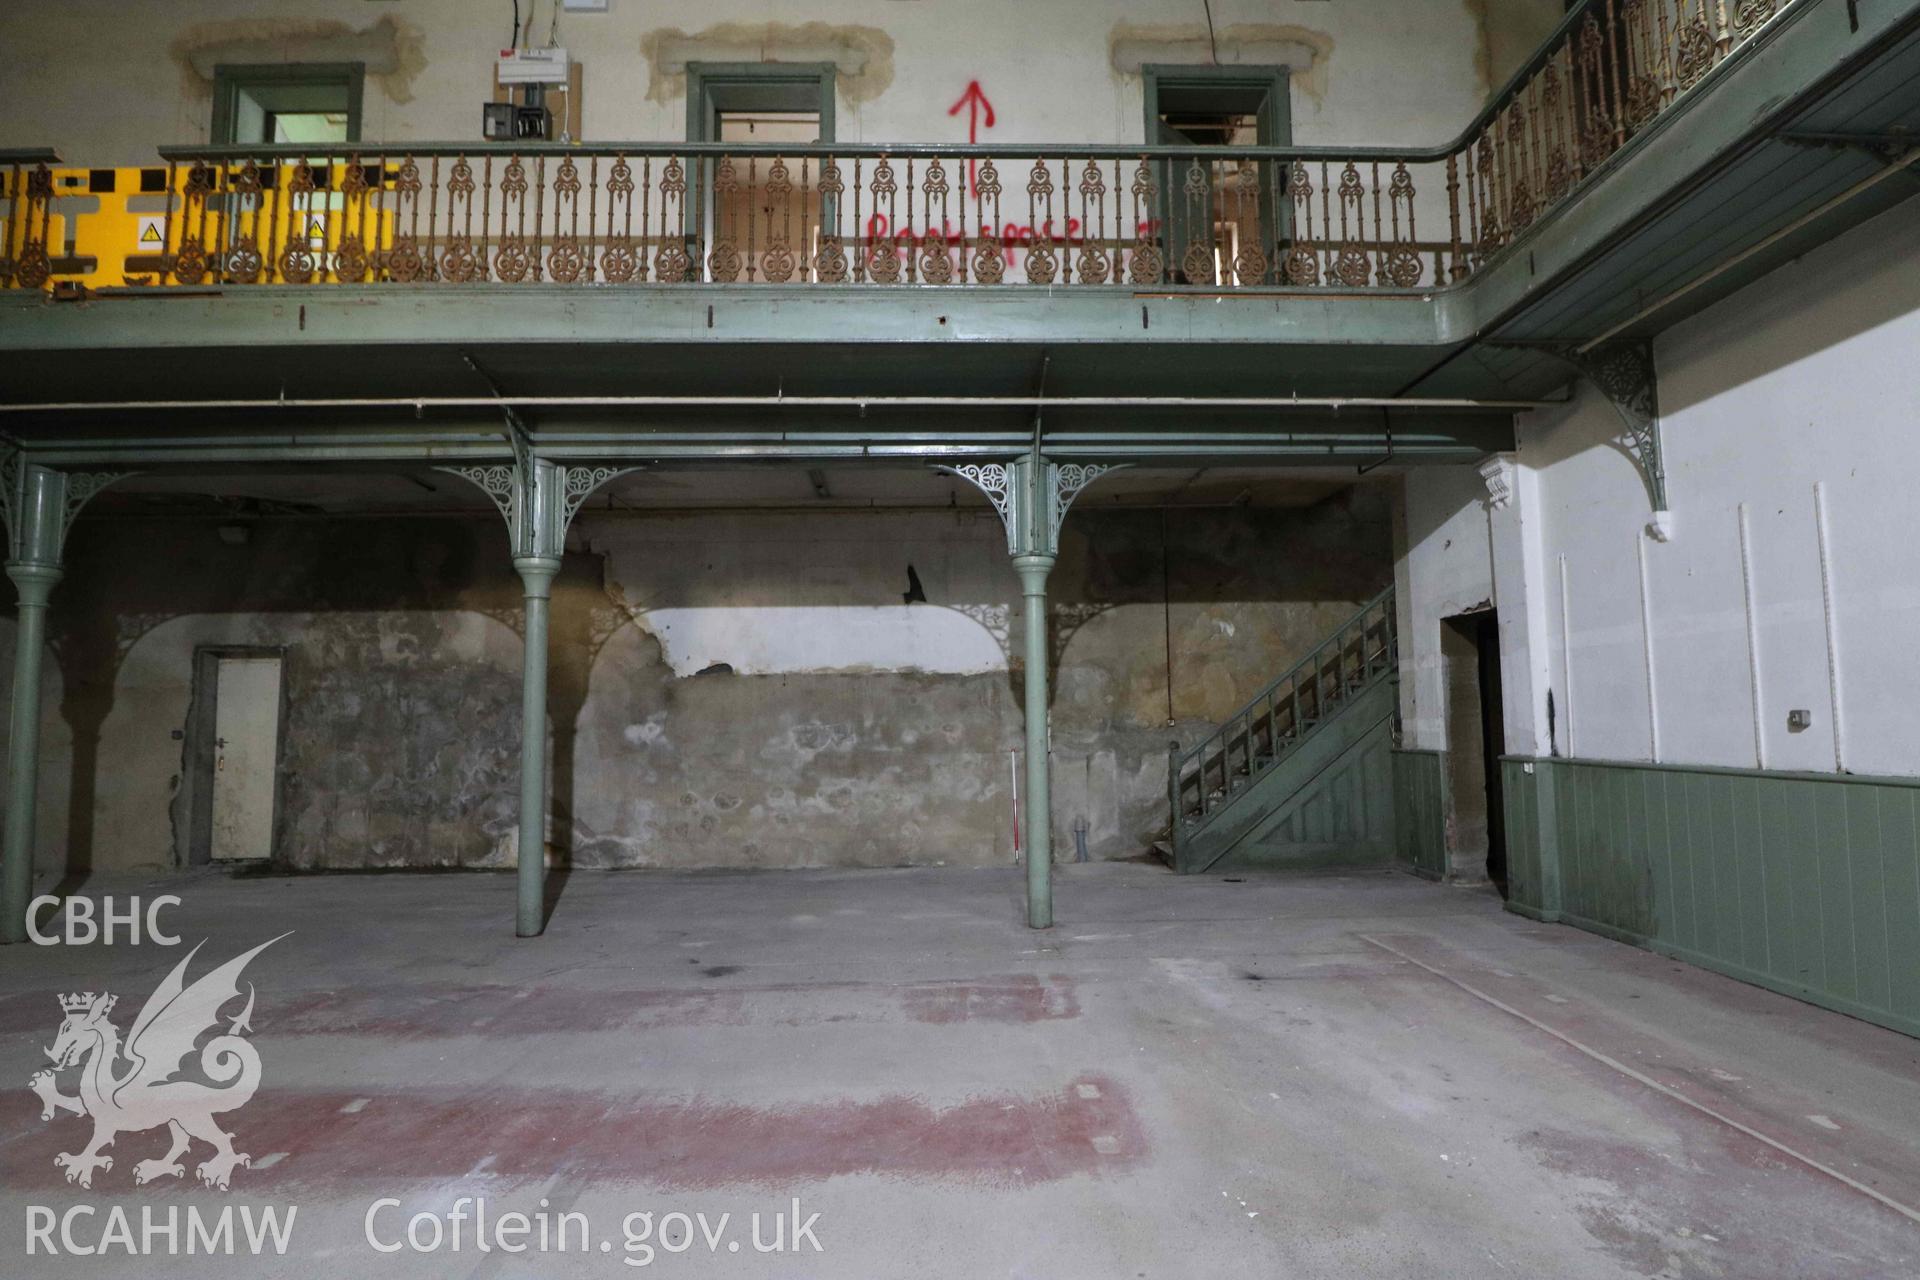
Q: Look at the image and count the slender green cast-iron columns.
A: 3